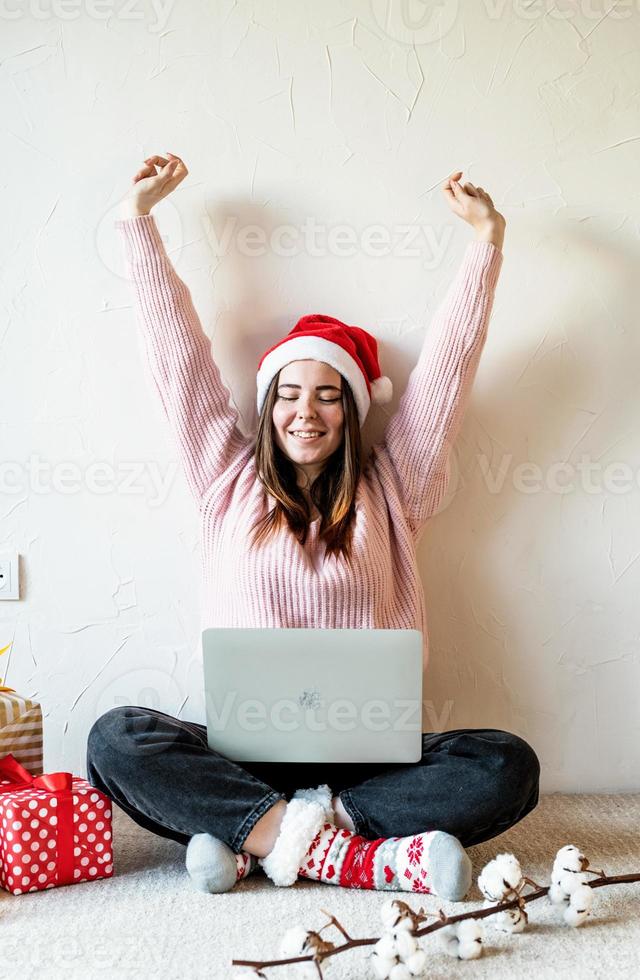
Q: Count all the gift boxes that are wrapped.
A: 2